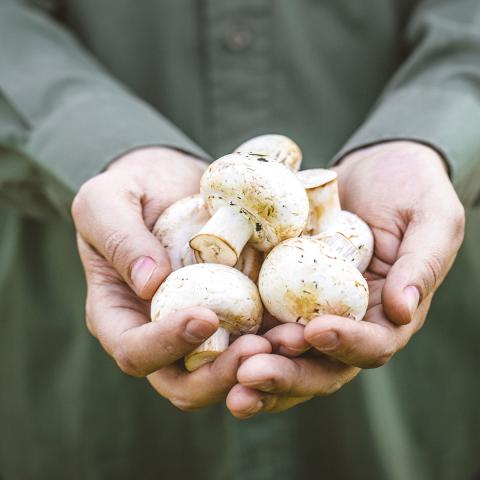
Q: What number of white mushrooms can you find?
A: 6